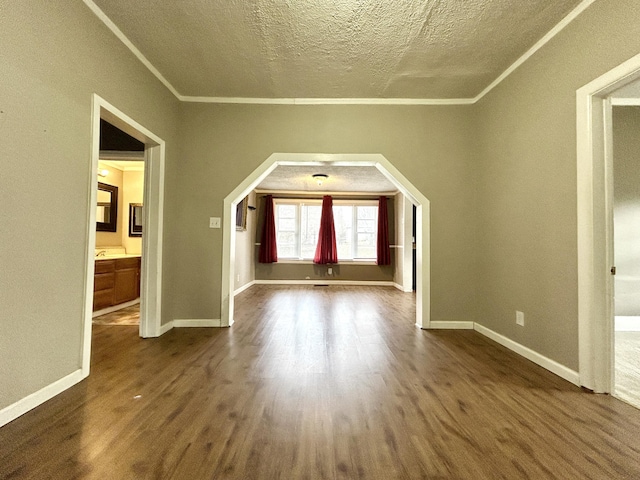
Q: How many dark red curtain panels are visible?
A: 3